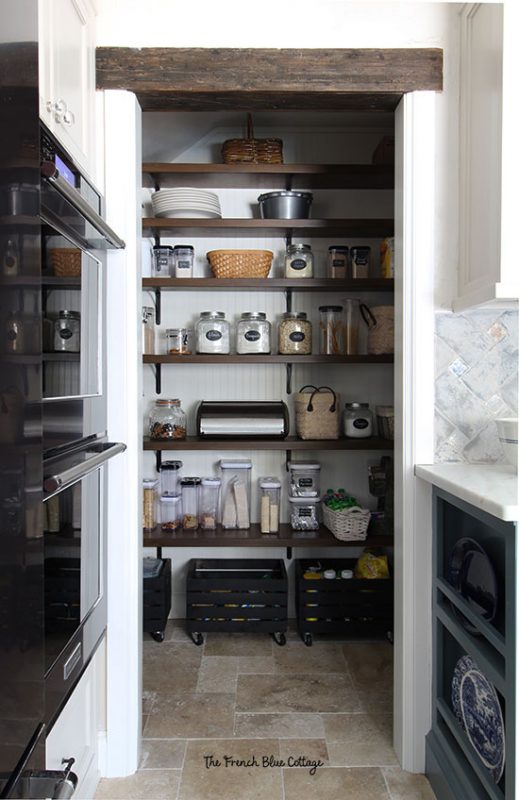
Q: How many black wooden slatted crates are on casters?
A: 3